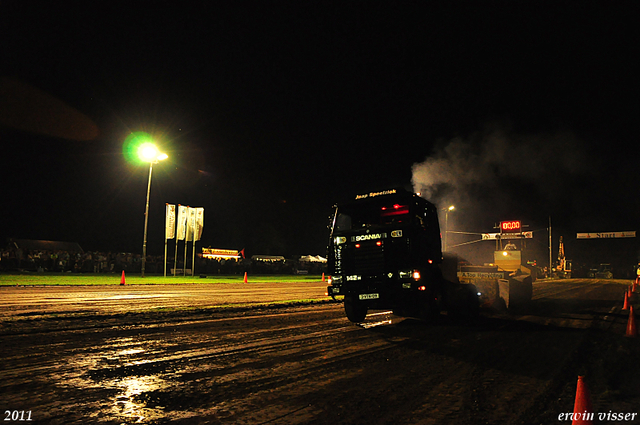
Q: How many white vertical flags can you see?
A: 4